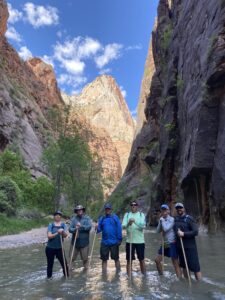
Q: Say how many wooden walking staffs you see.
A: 6